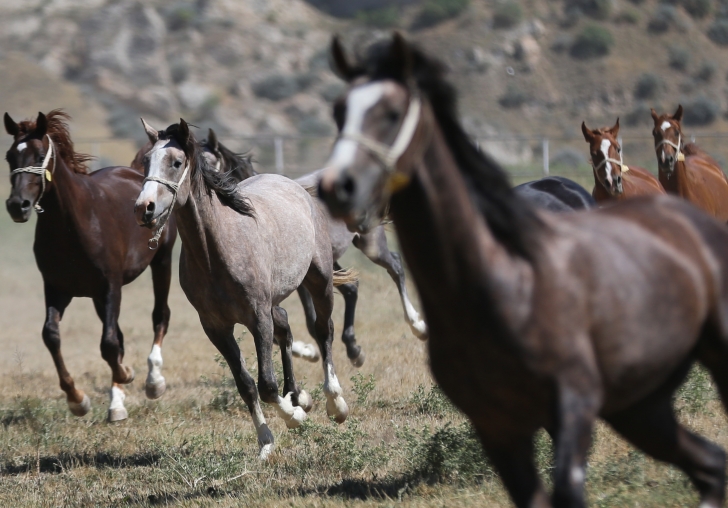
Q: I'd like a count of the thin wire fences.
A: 1